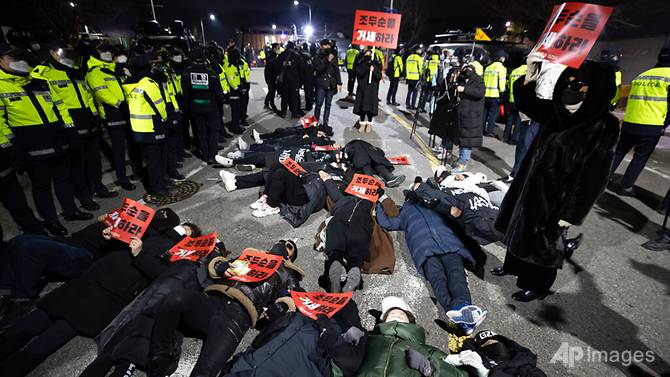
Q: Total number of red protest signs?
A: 11